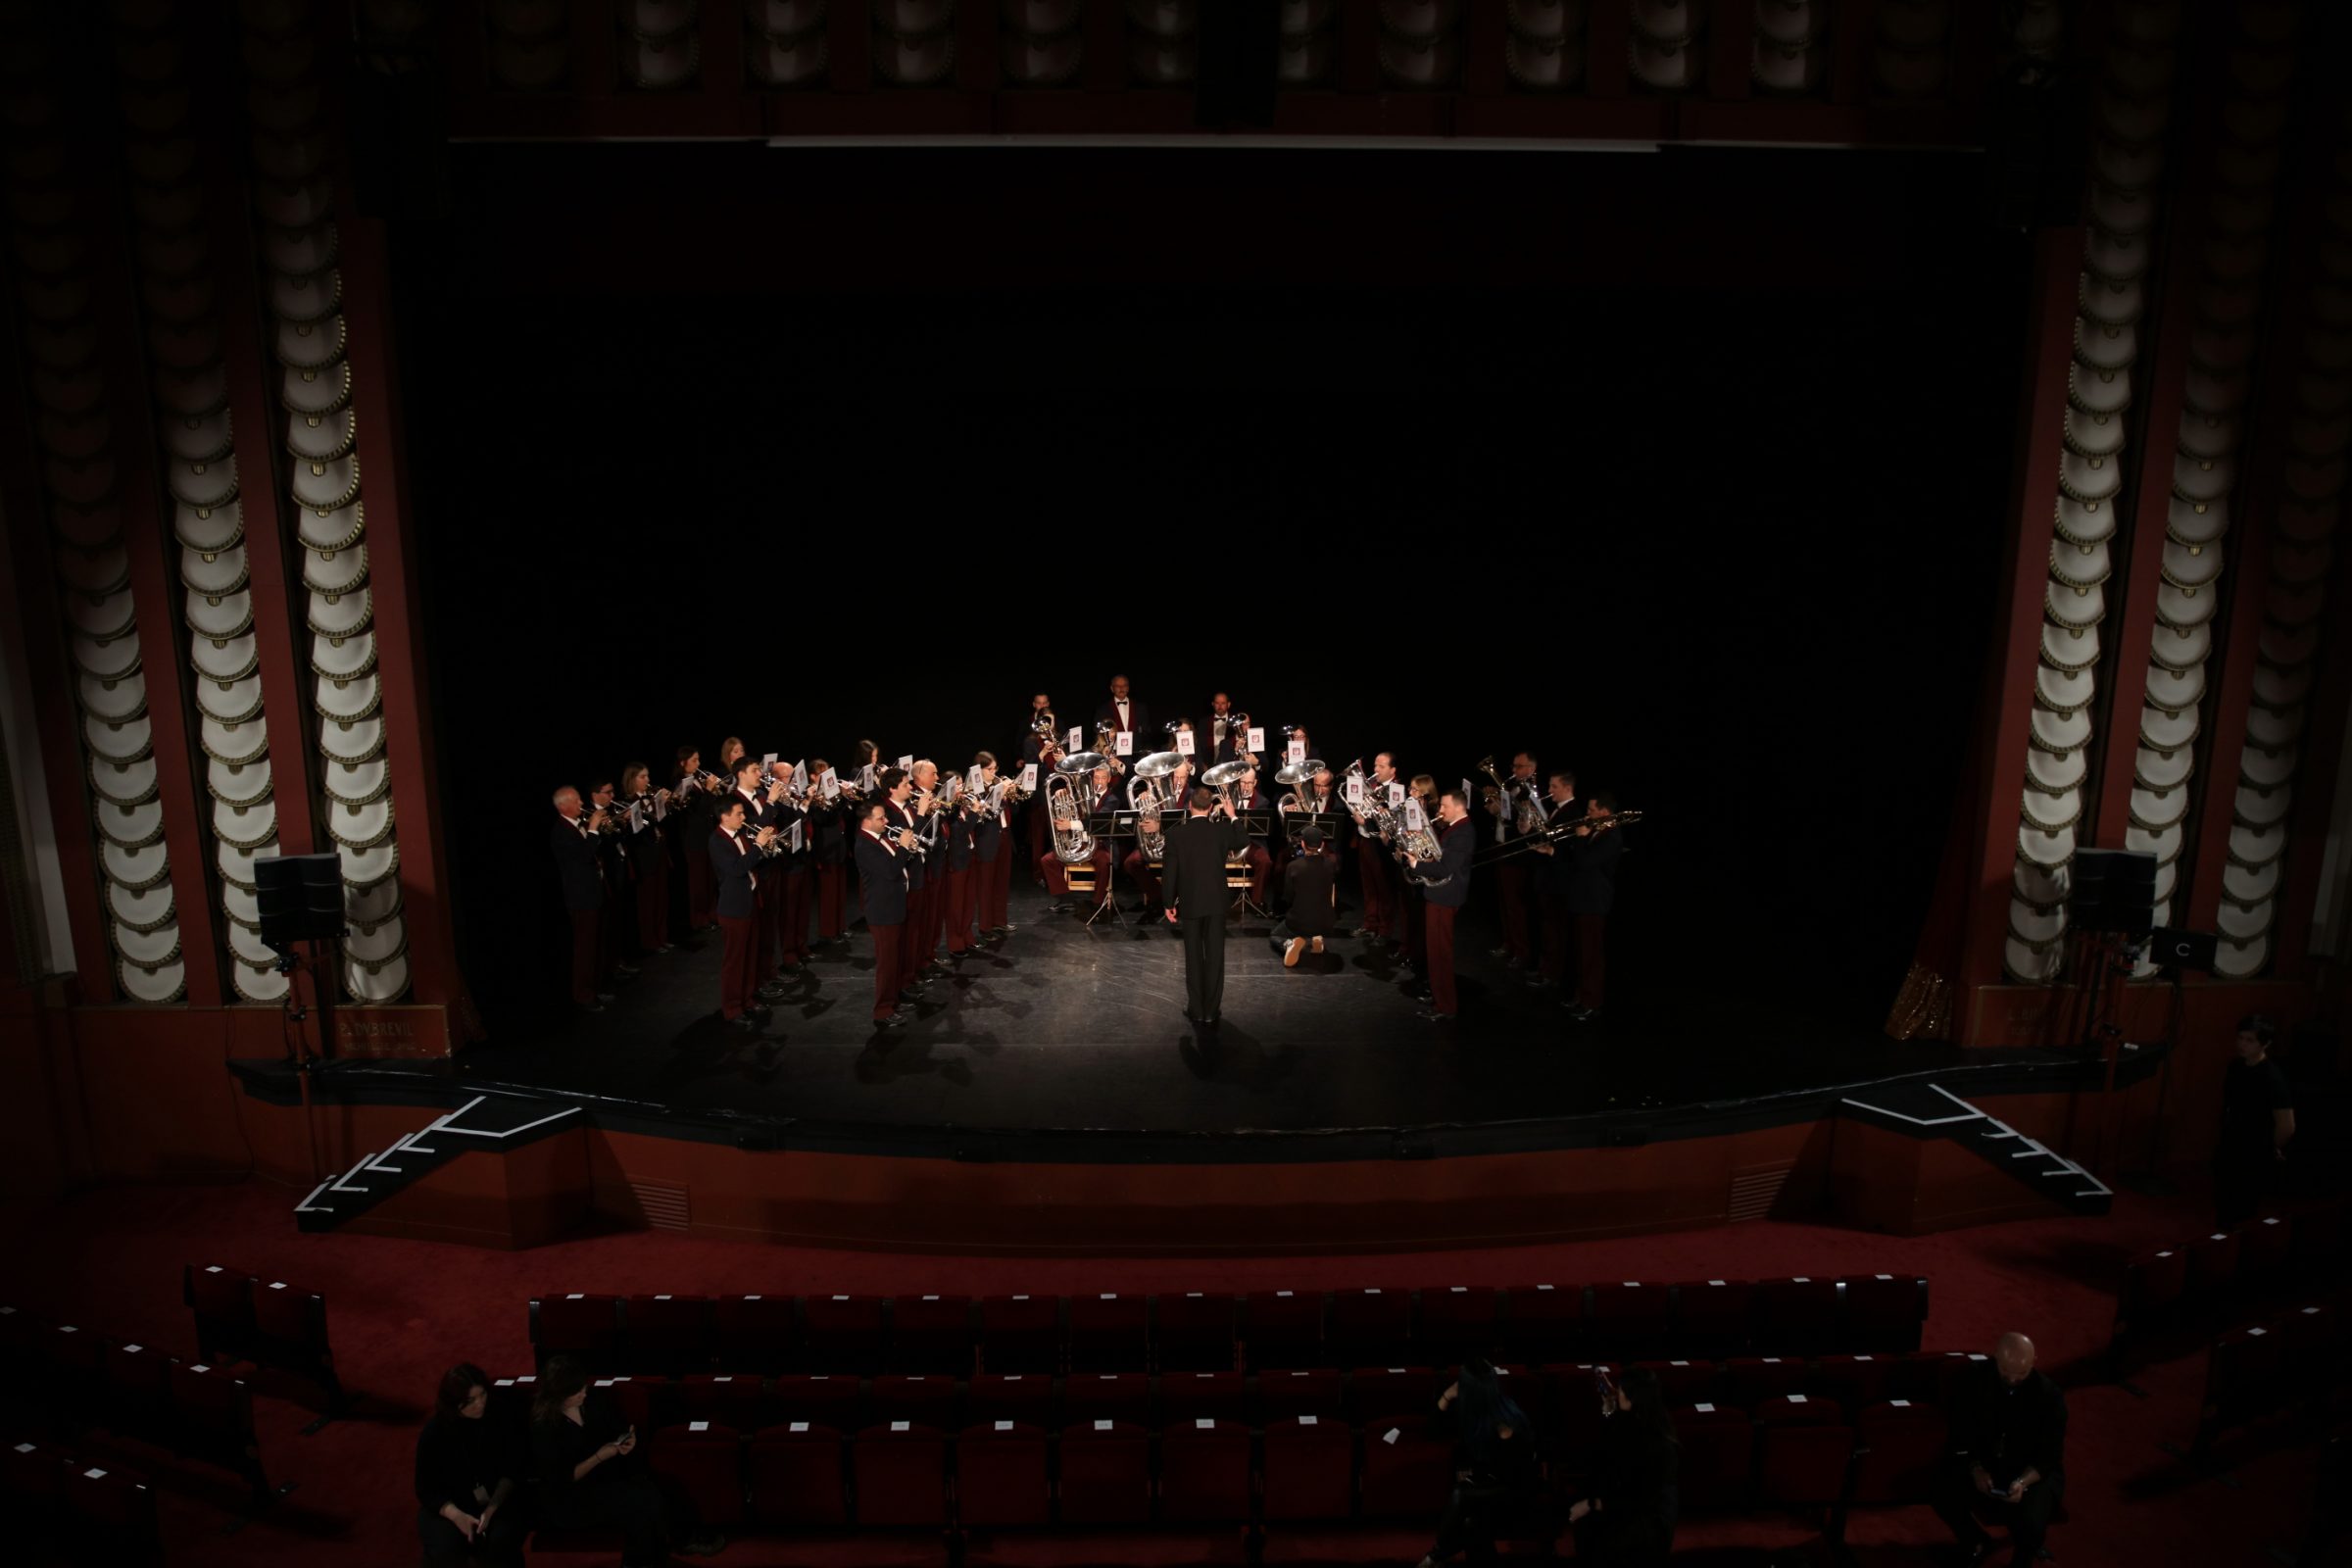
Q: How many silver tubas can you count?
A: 4